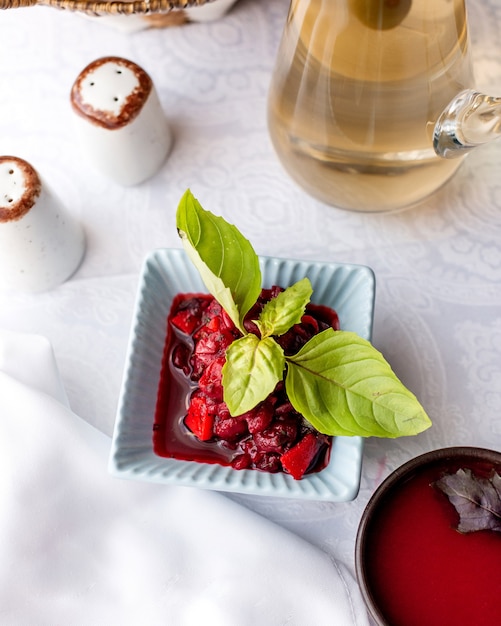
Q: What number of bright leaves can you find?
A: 4